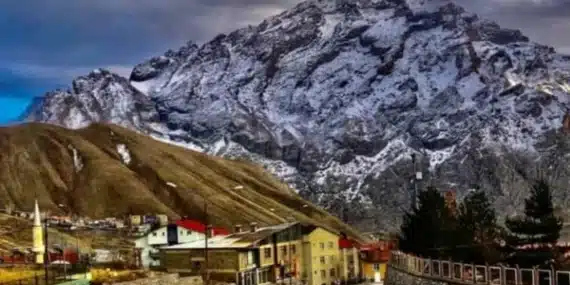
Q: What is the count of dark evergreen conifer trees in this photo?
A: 3